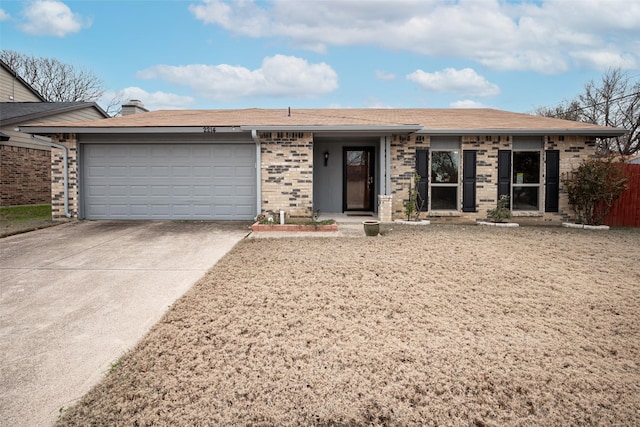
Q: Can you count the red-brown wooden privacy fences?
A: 1